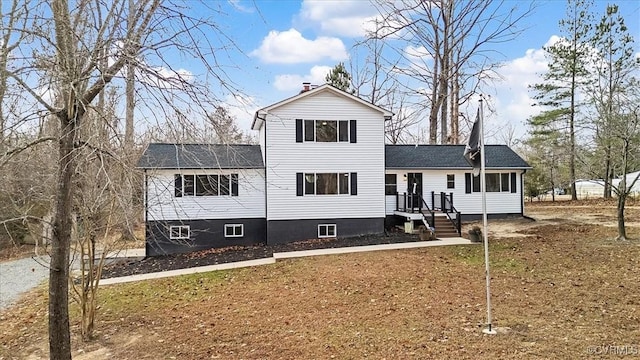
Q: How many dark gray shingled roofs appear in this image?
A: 2